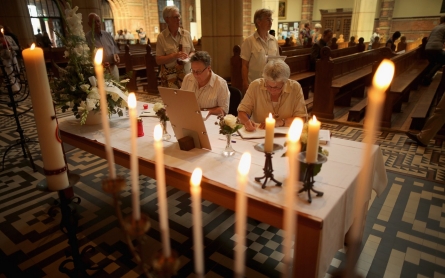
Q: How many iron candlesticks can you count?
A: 2